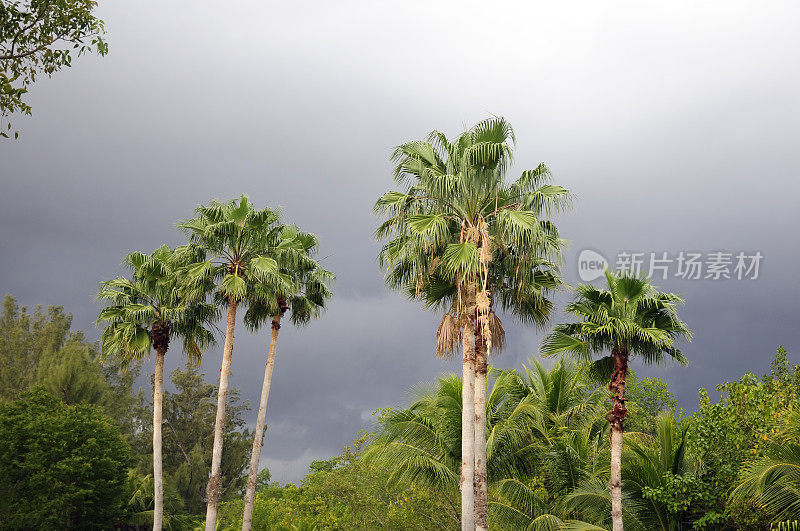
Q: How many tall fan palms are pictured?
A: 6